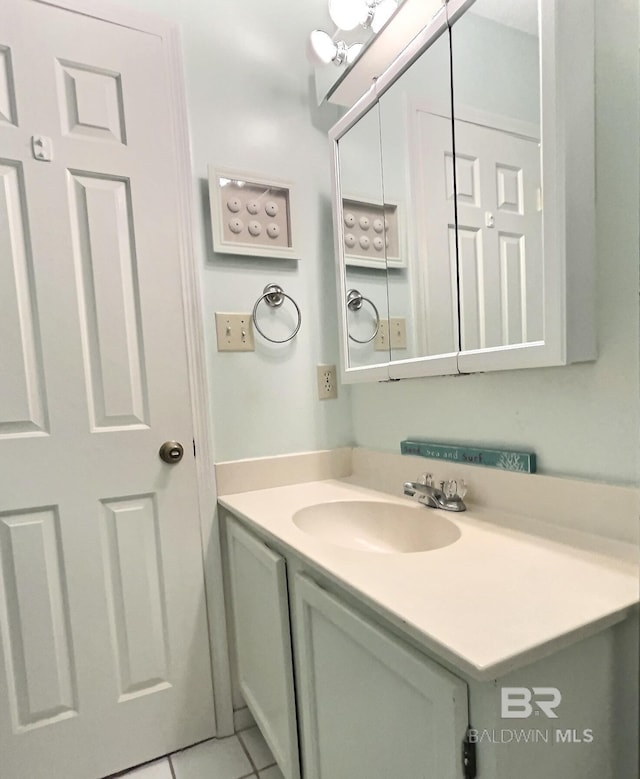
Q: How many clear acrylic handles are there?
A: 2